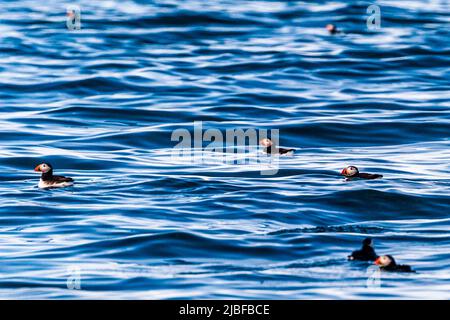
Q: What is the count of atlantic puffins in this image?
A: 6